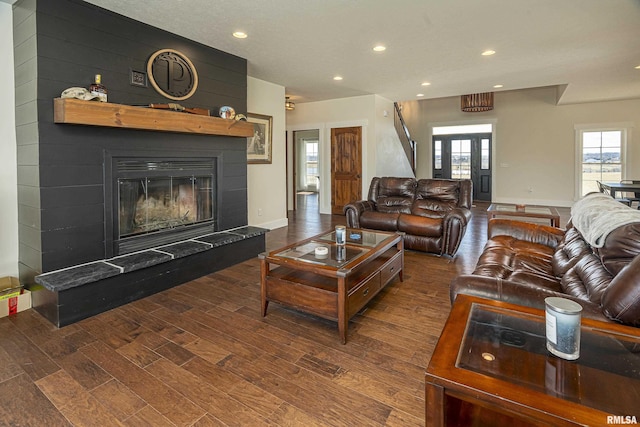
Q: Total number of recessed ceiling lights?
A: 8